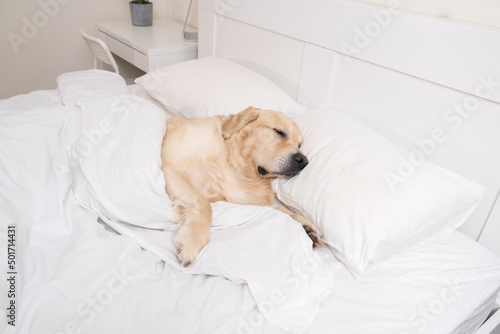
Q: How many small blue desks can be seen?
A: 0